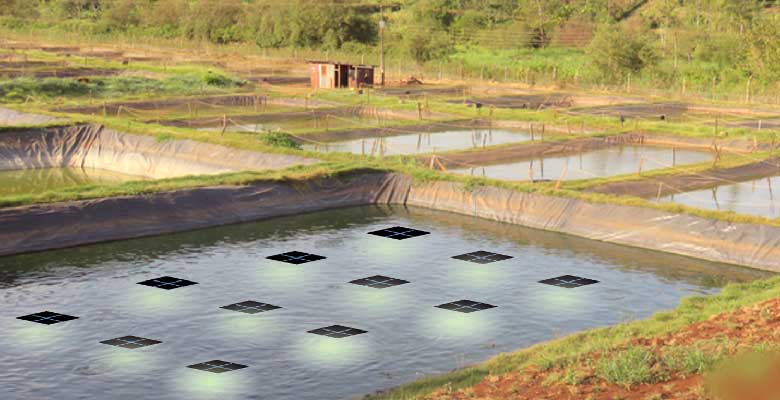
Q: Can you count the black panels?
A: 12